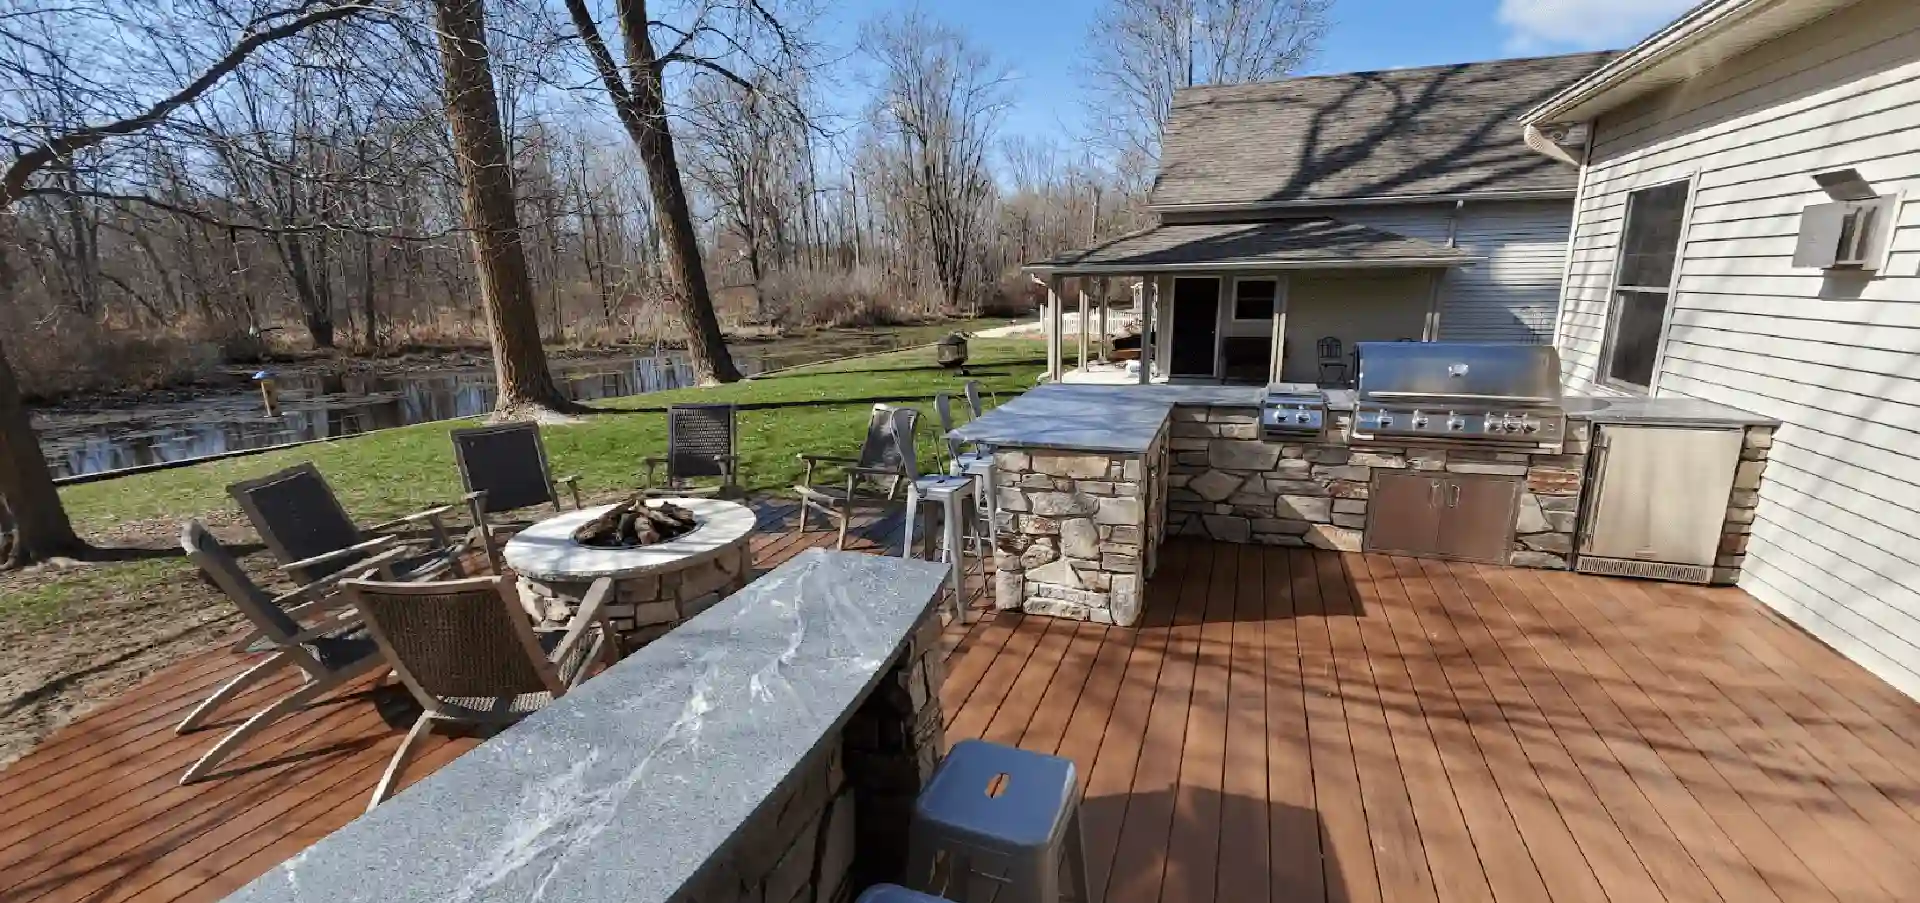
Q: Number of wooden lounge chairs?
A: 6